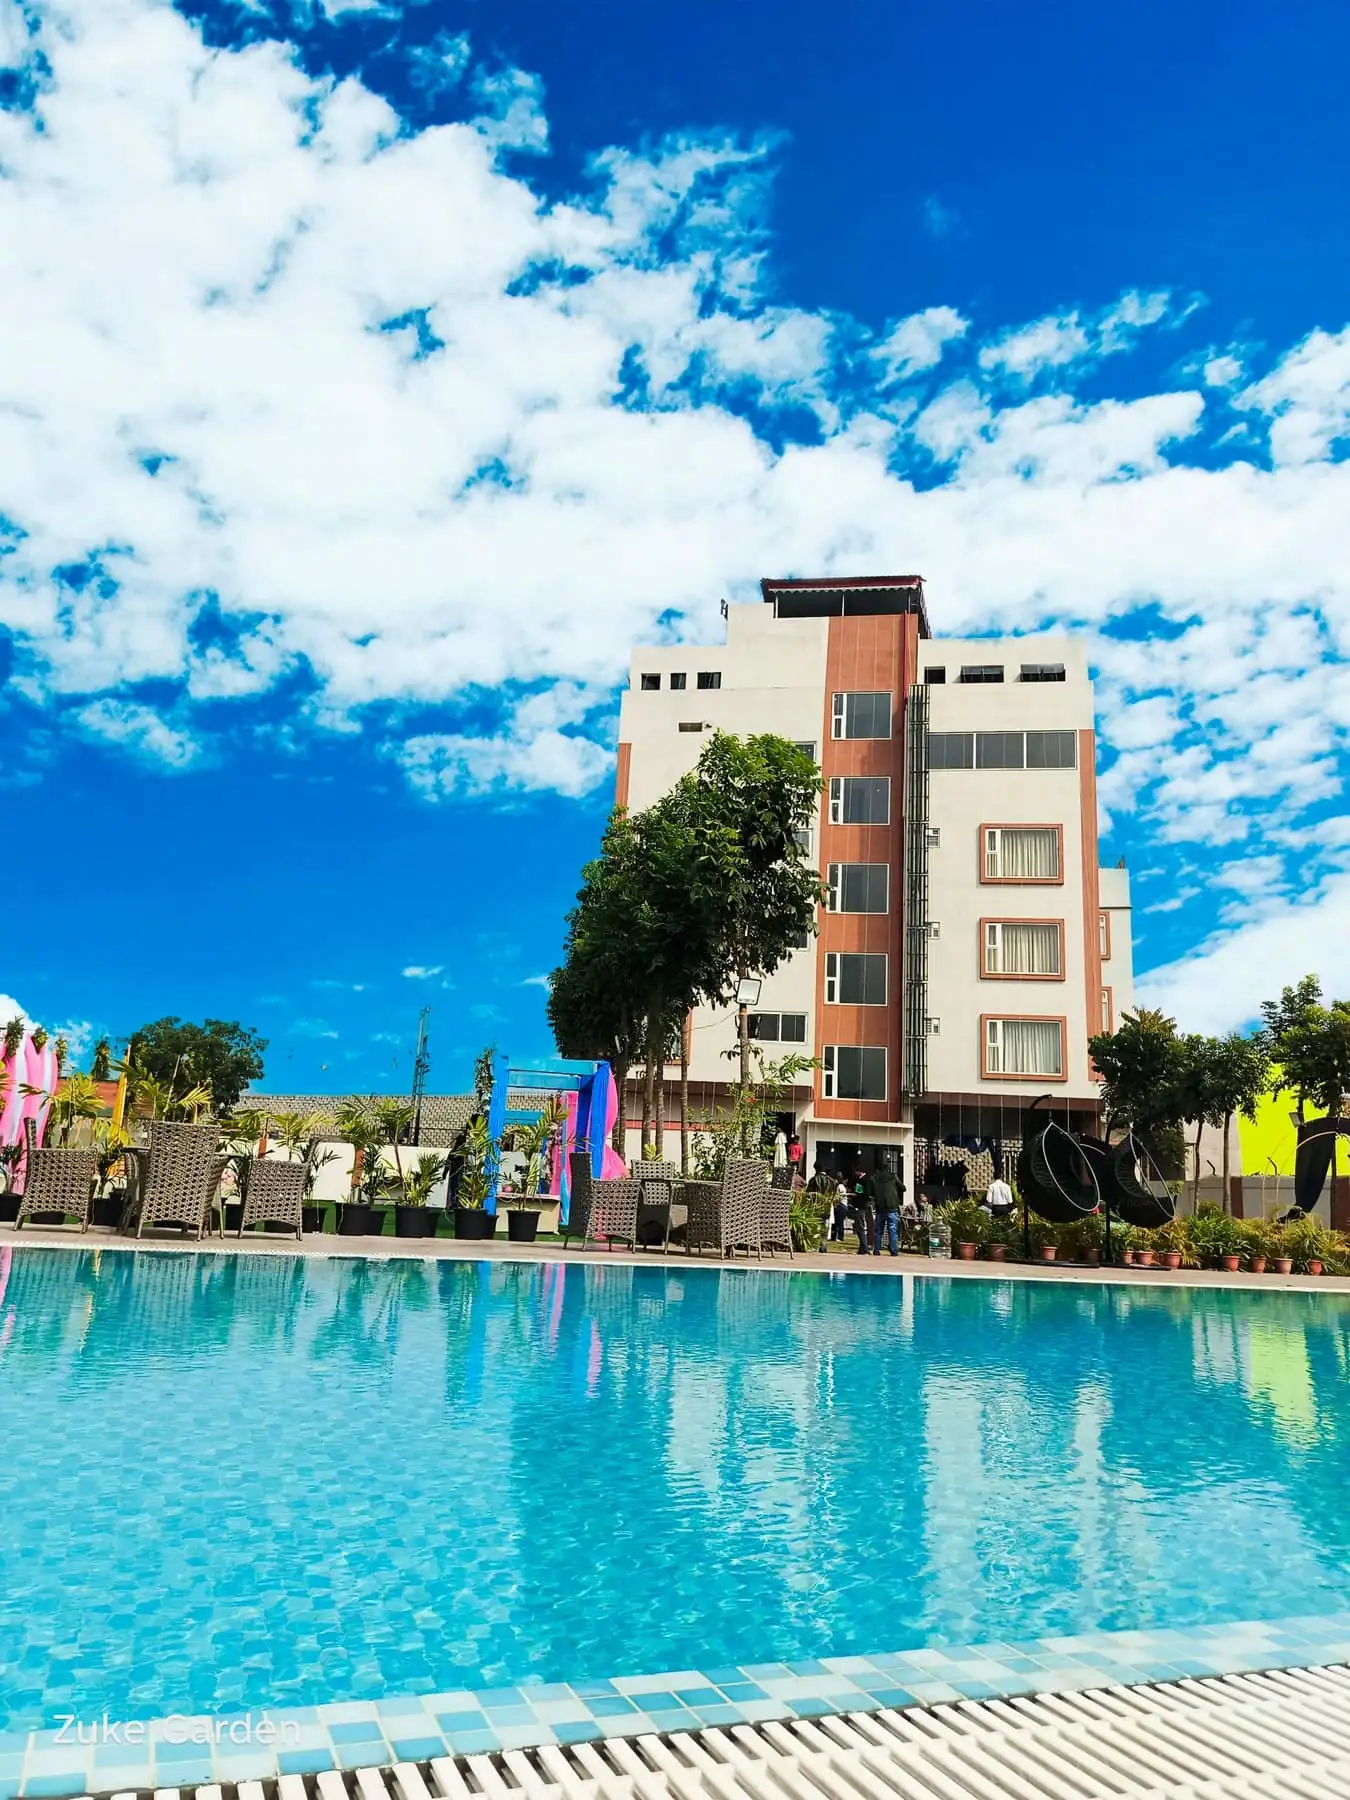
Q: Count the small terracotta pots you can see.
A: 11